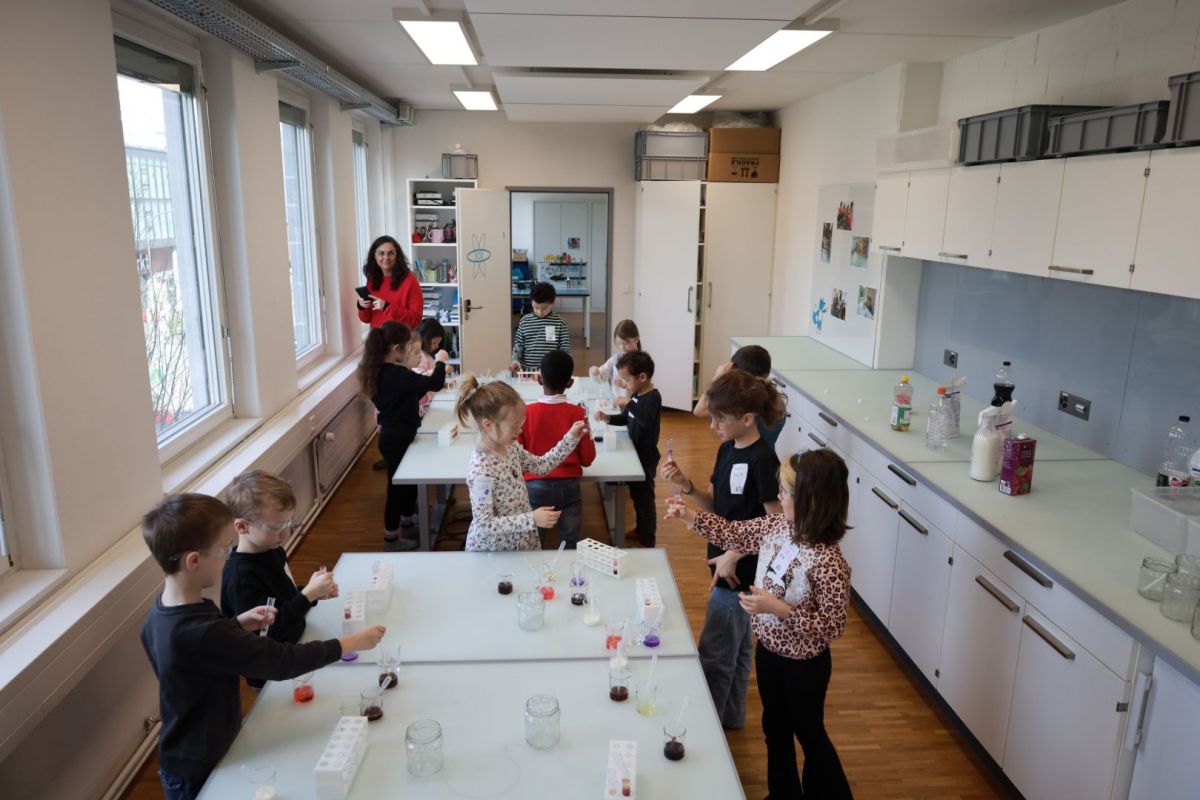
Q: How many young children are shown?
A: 13